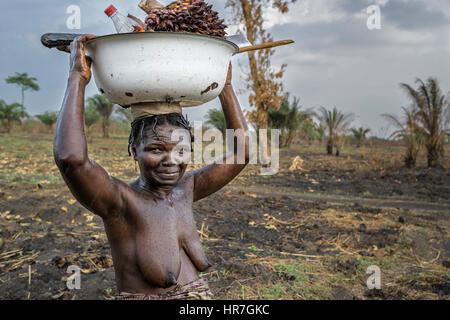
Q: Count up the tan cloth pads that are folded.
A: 1